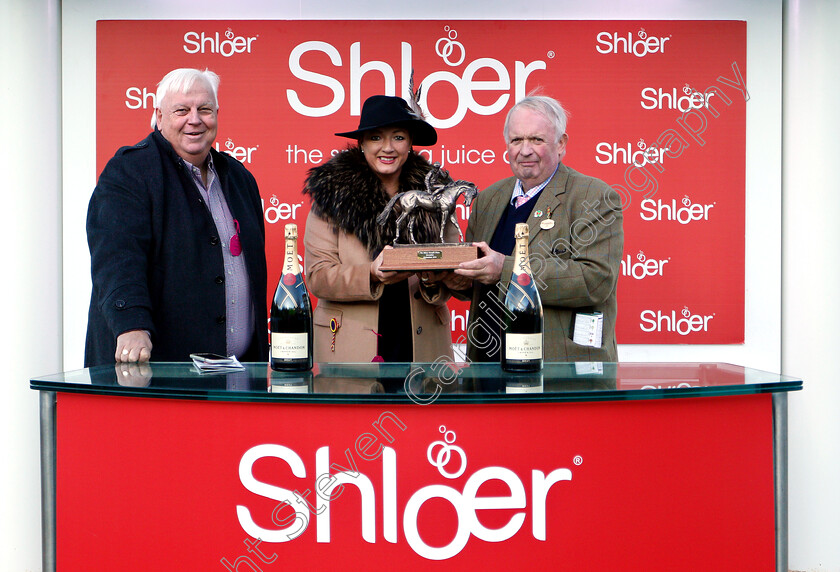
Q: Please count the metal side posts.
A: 2